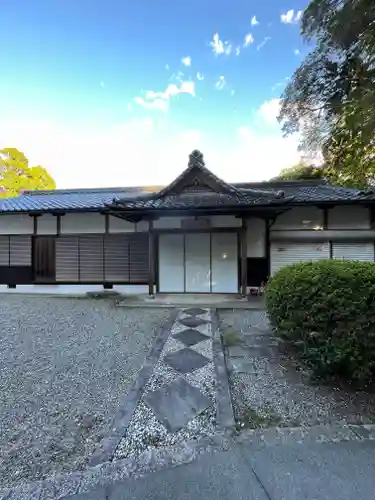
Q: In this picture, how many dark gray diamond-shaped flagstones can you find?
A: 5